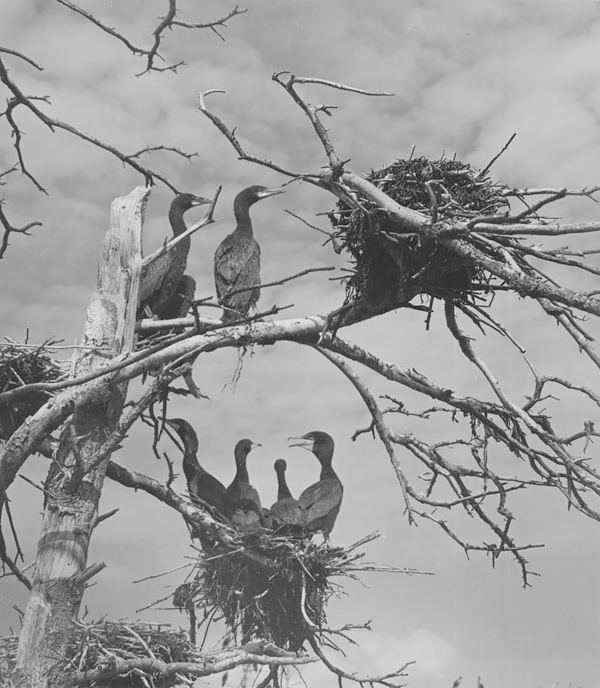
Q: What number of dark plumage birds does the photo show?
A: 6